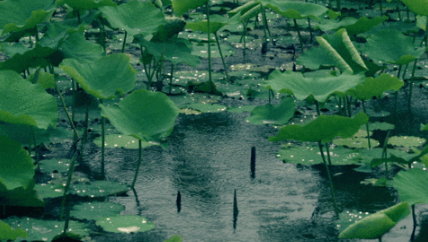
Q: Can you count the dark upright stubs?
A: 3